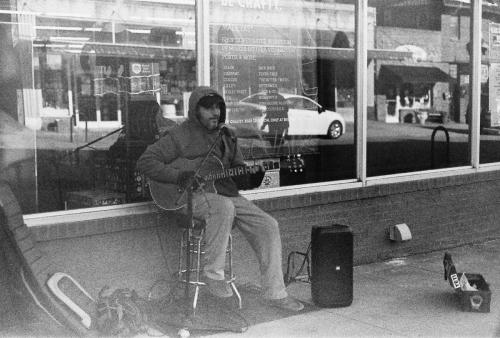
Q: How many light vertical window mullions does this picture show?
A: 3